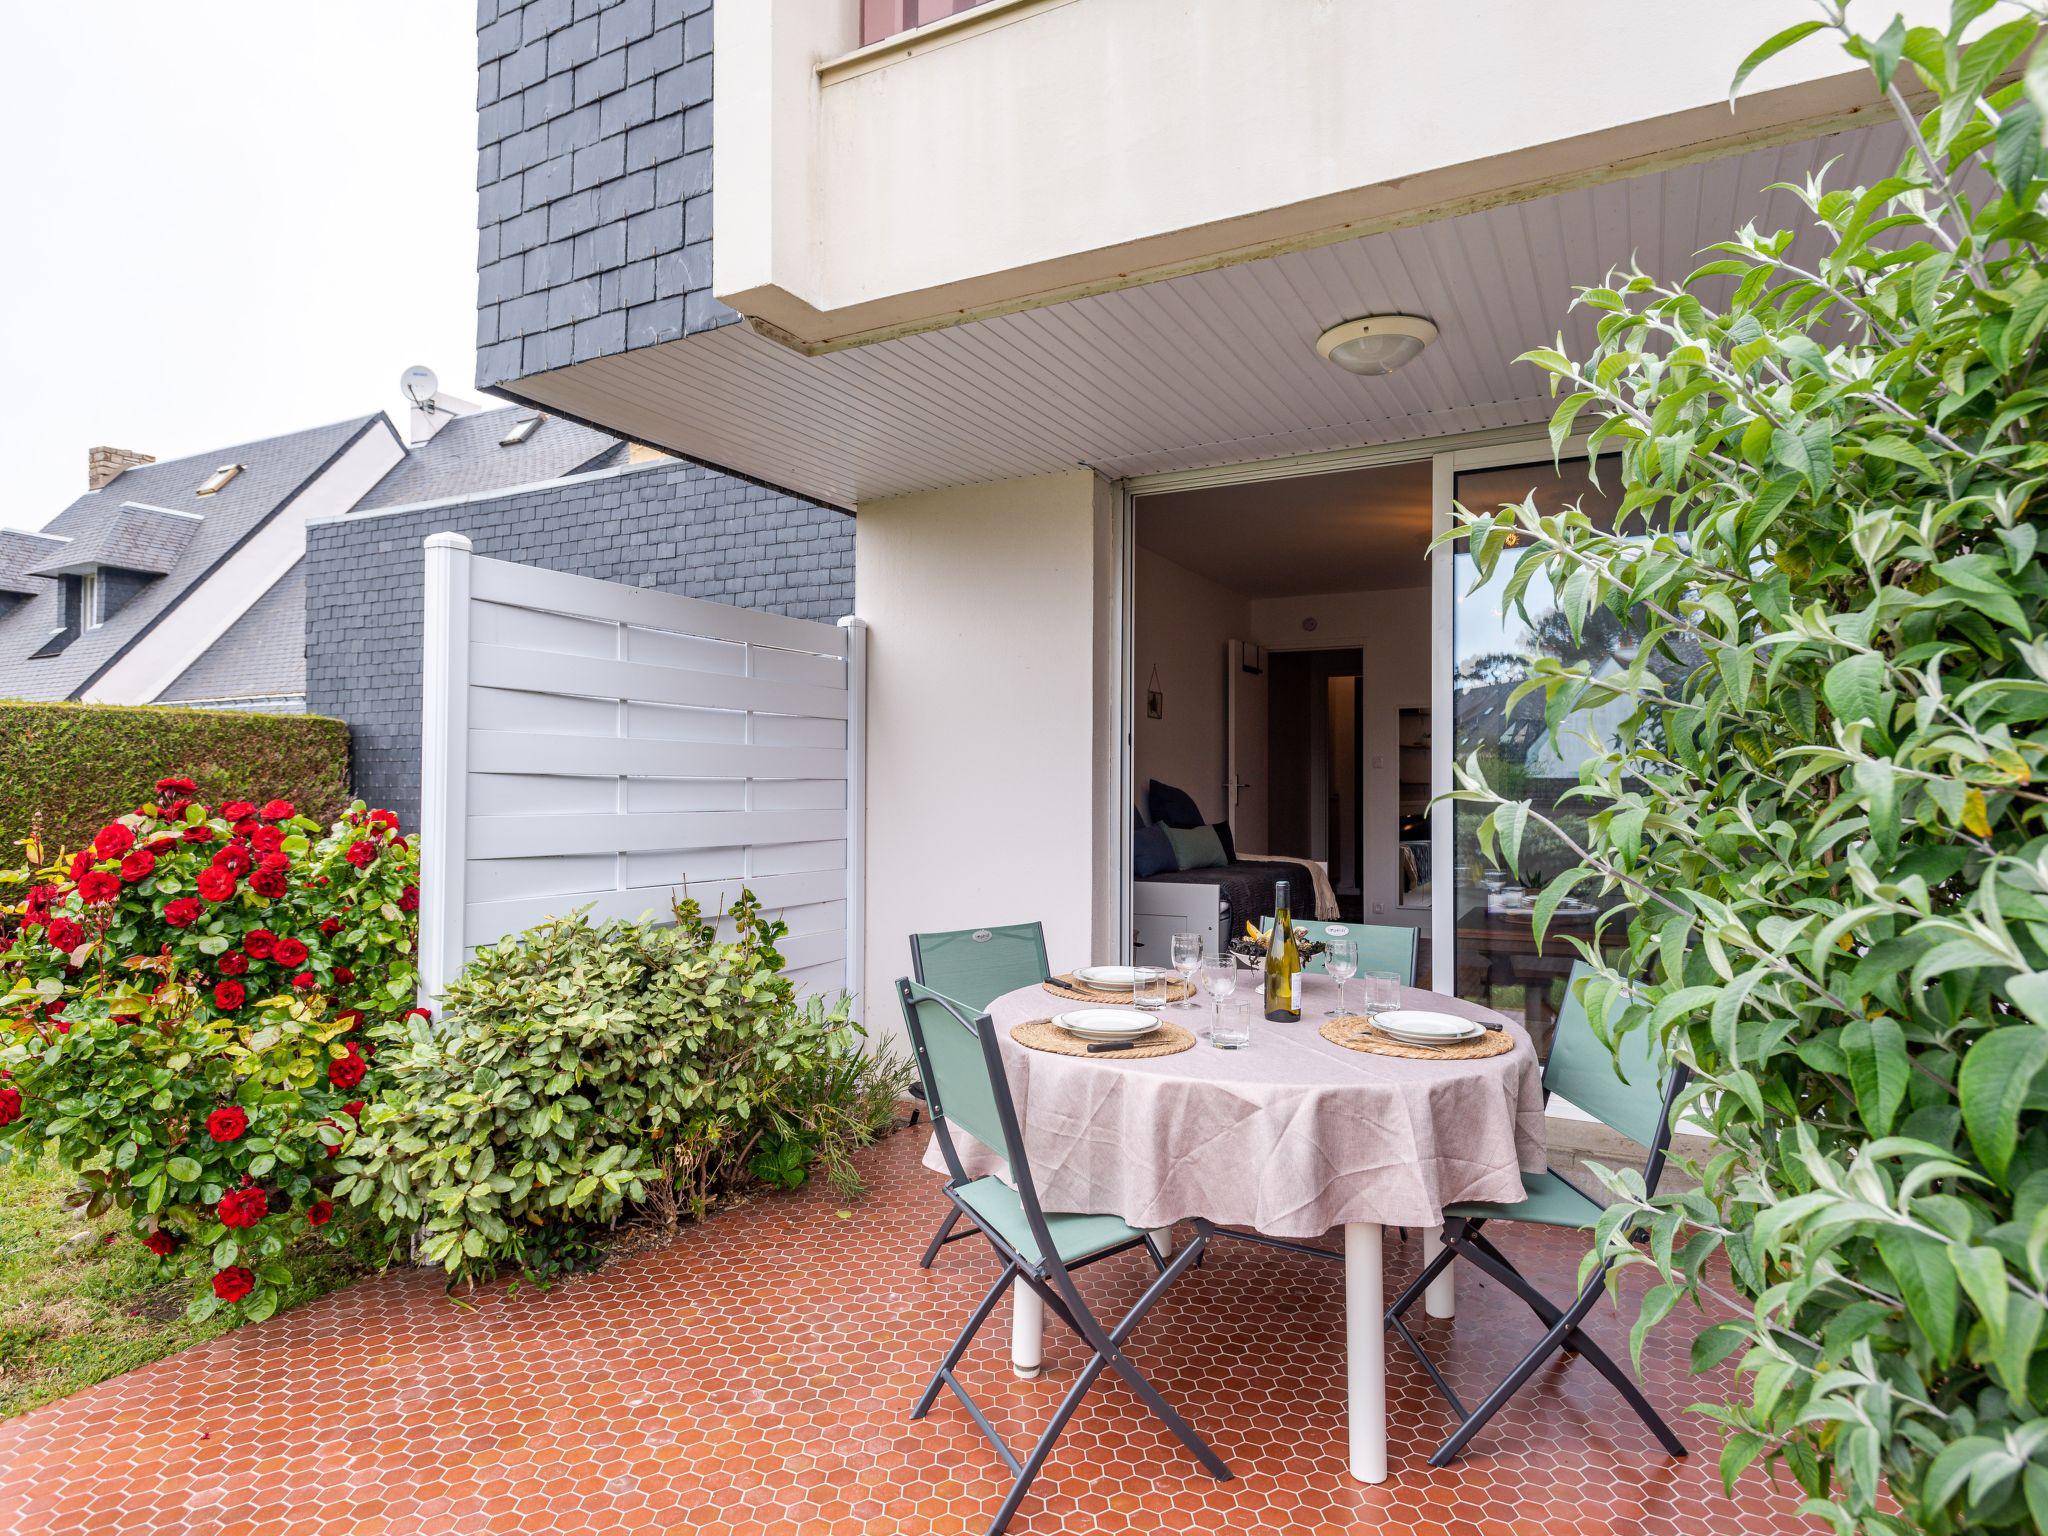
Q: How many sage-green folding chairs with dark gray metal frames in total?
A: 4